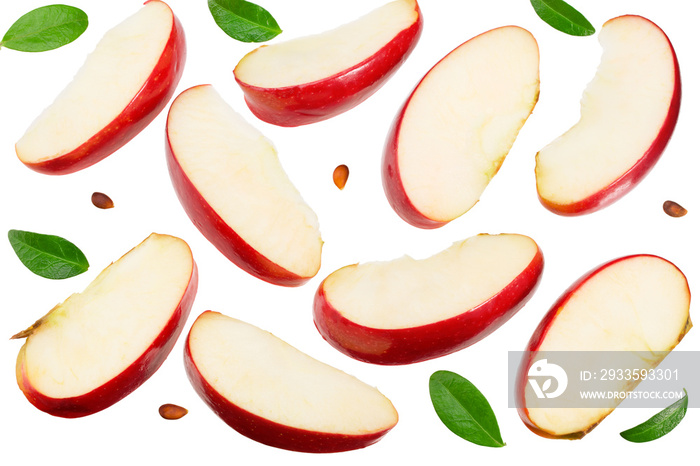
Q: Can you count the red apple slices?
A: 9